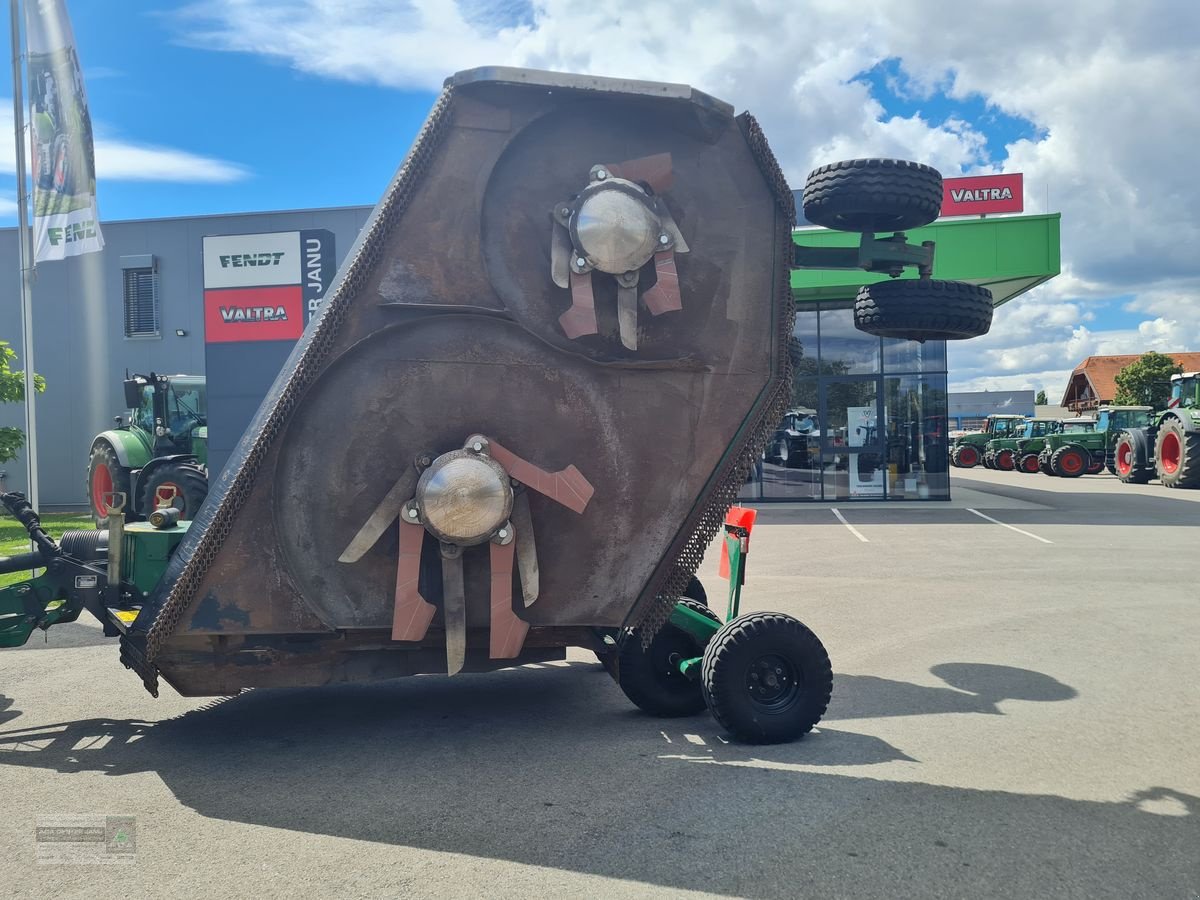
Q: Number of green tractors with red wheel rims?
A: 6